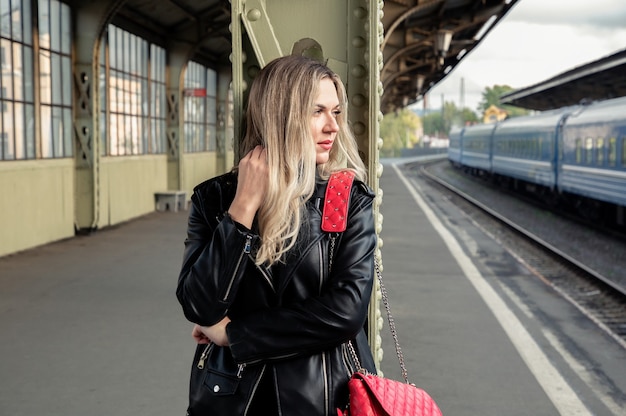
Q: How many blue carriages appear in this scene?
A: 4